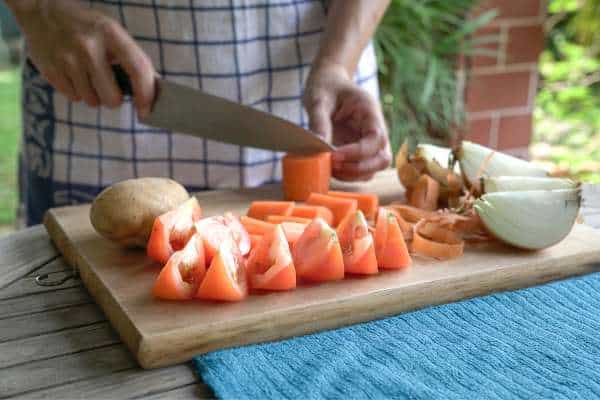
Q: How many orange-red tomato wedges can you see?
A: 8